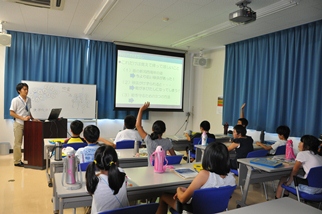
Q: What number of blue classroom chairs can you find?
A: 10